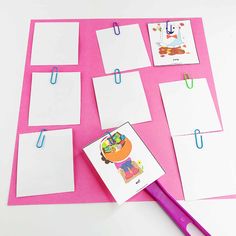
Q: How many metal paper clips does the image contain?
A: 8